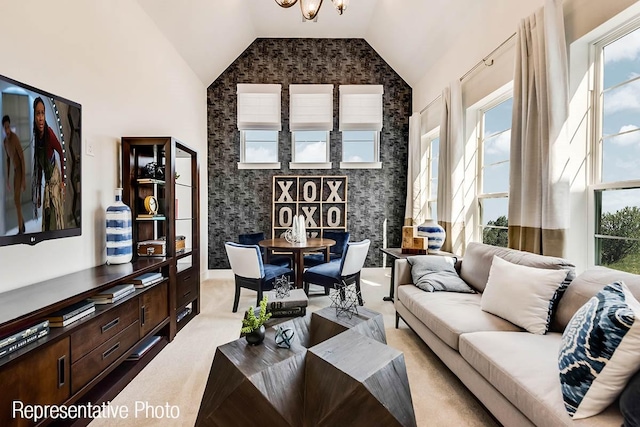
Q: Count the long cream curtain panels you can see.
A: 3